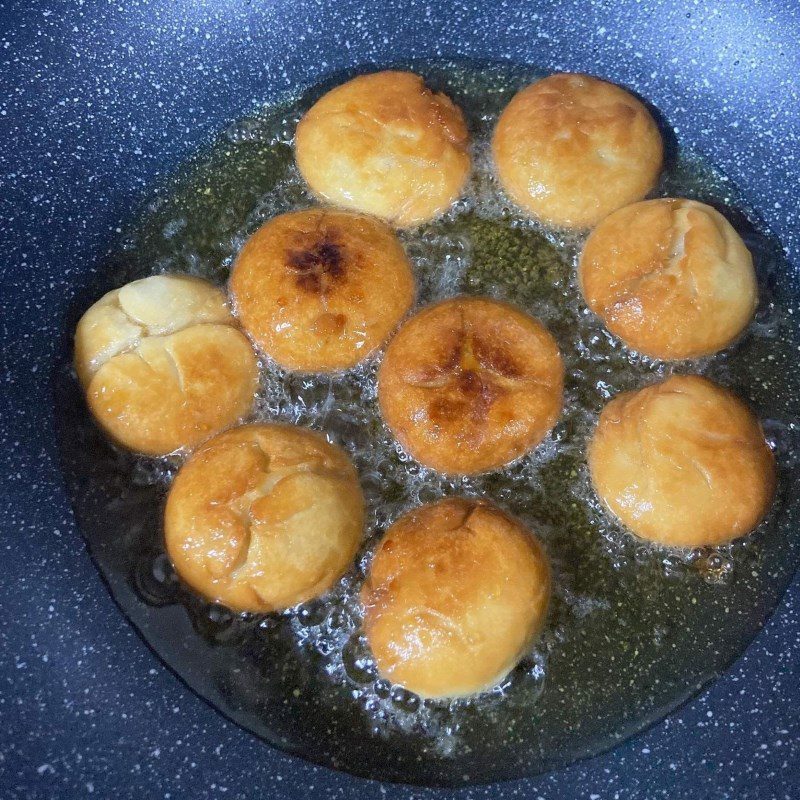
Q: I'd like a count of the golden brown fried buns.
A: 9